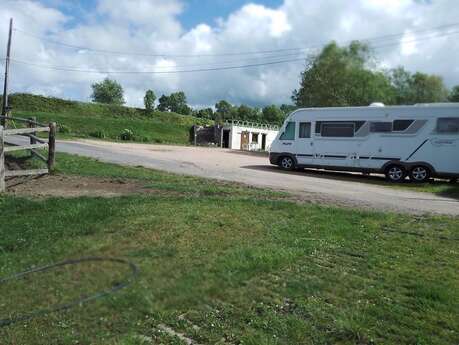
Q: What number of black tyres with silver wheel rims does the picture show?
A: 3